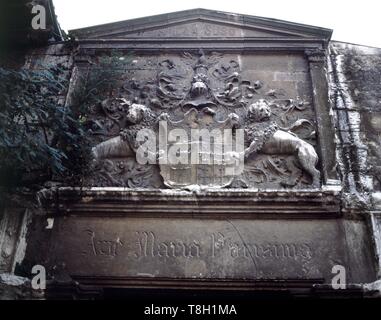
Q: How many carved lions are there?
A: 2